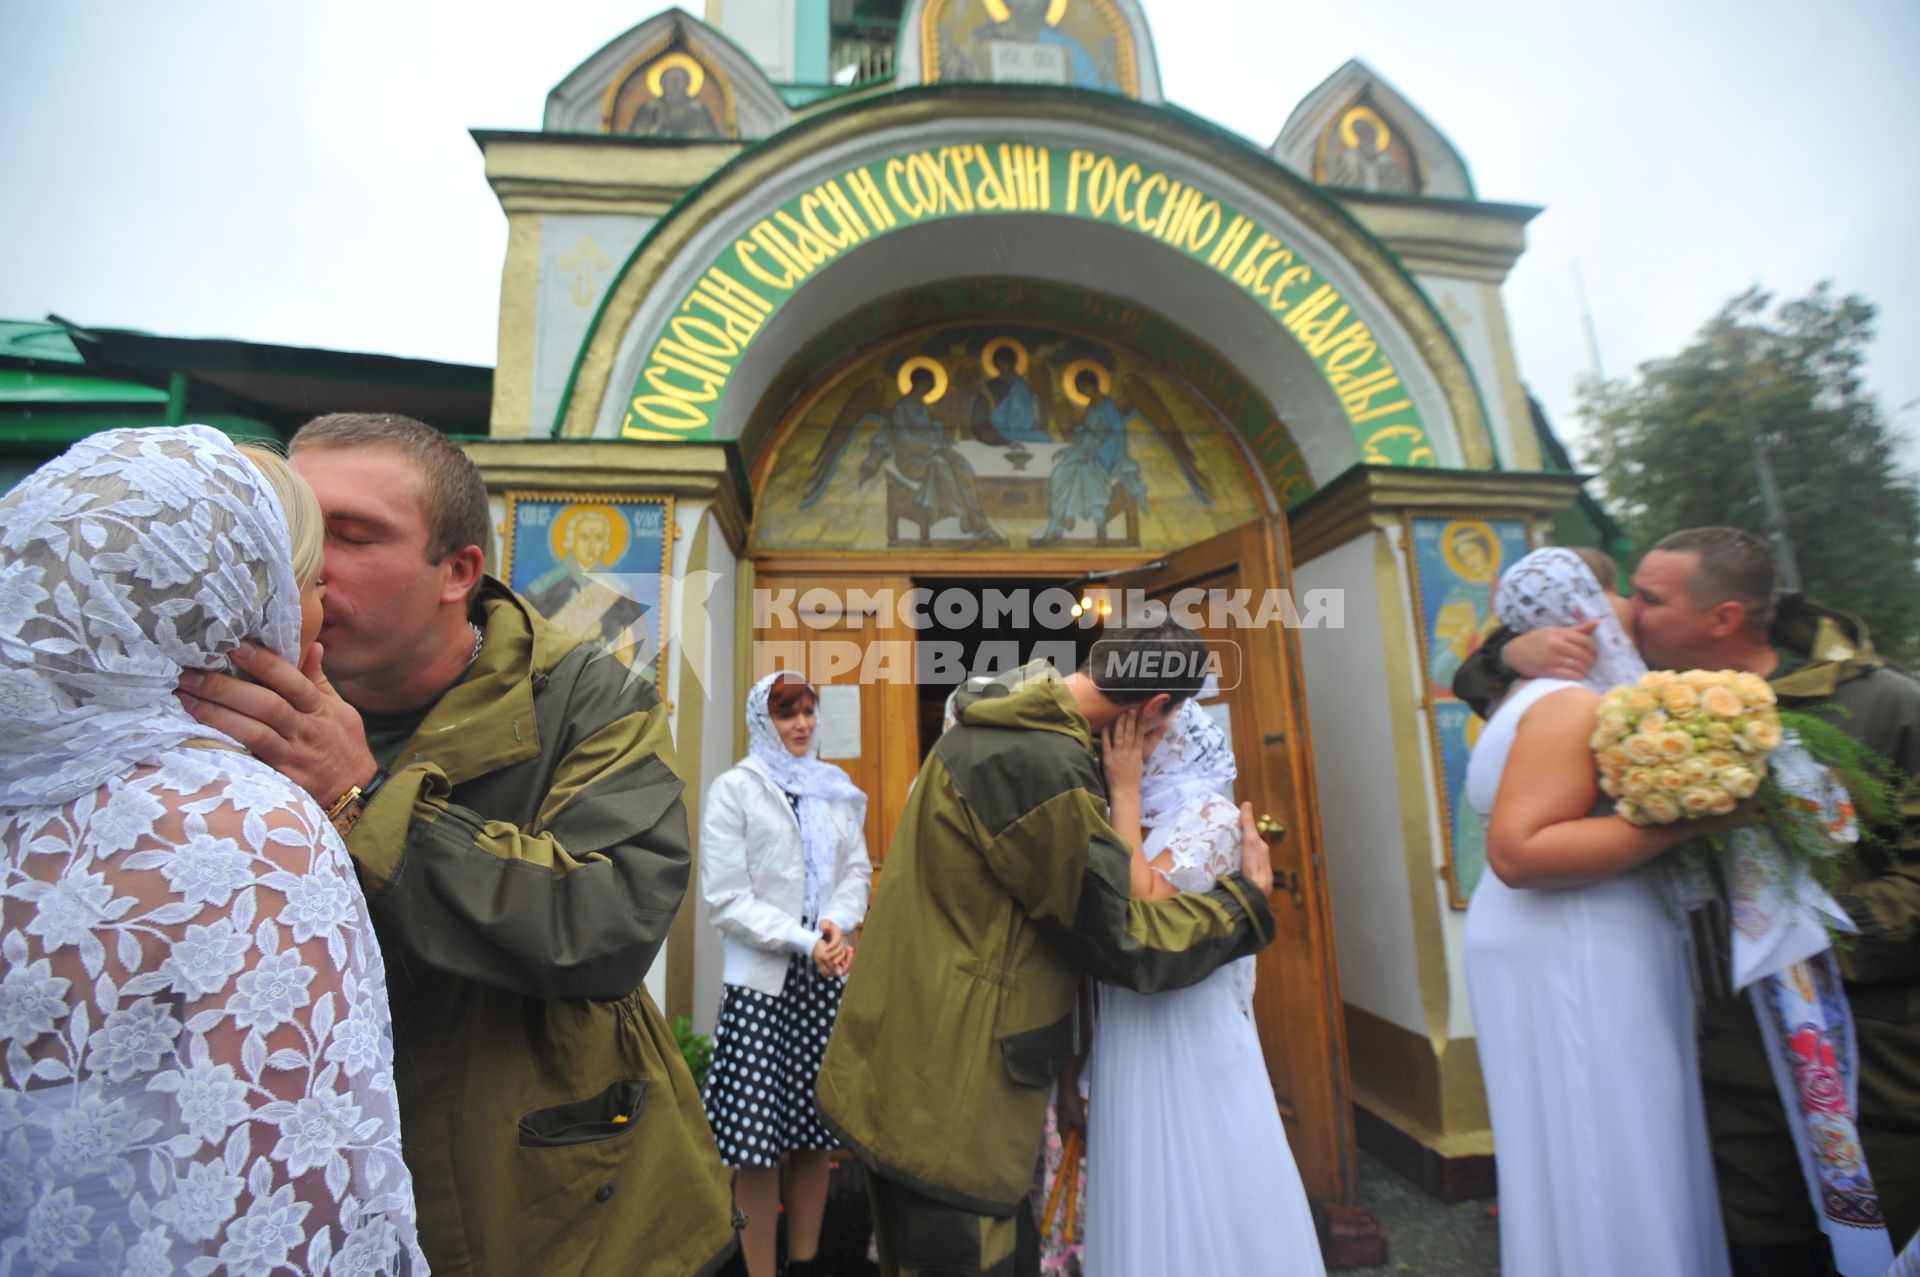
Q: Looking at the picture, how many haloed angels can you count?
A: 3